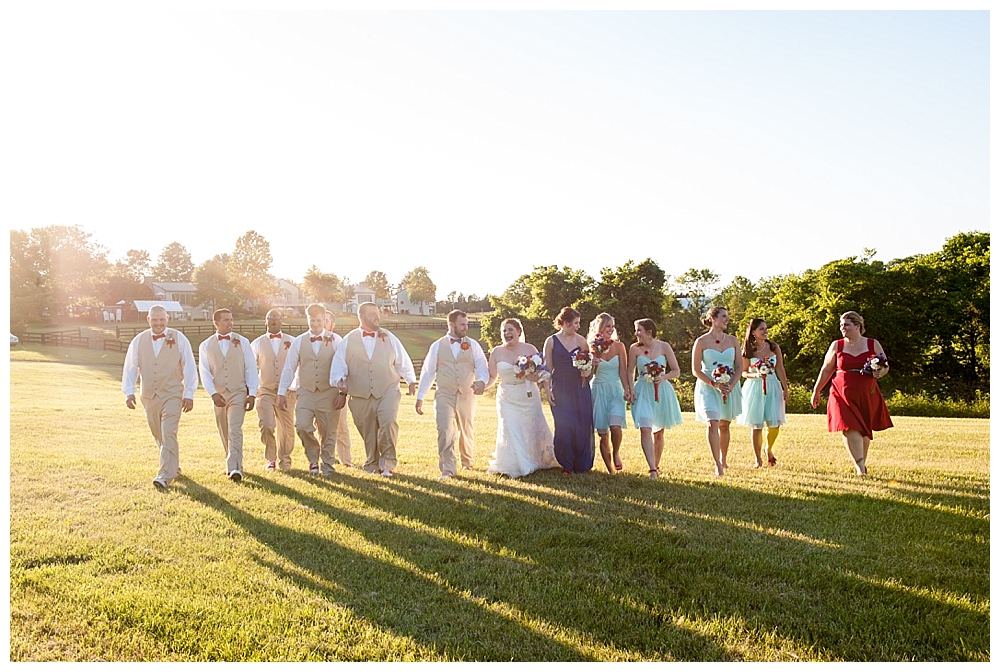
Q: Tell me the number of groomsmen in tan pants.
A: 6